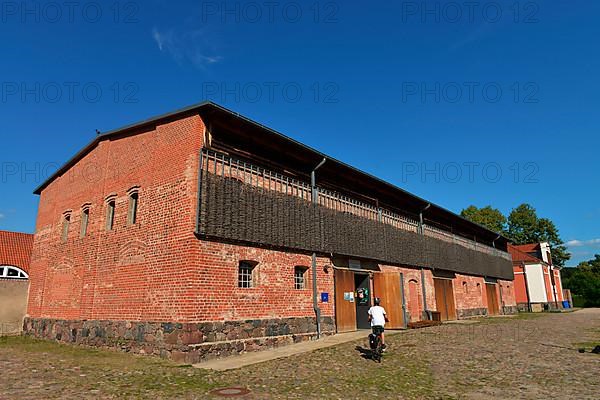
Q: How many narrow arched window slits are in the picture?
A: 4